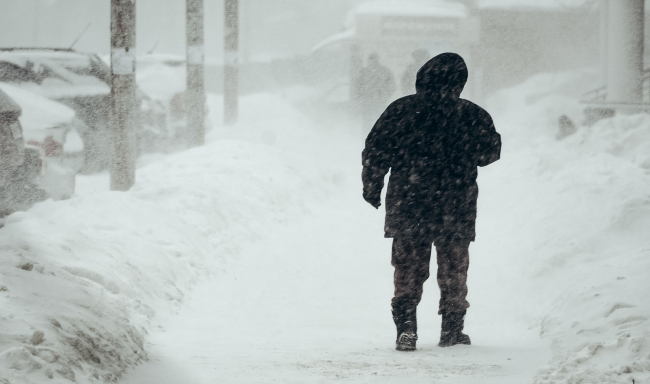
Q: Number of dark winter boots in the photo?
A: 2